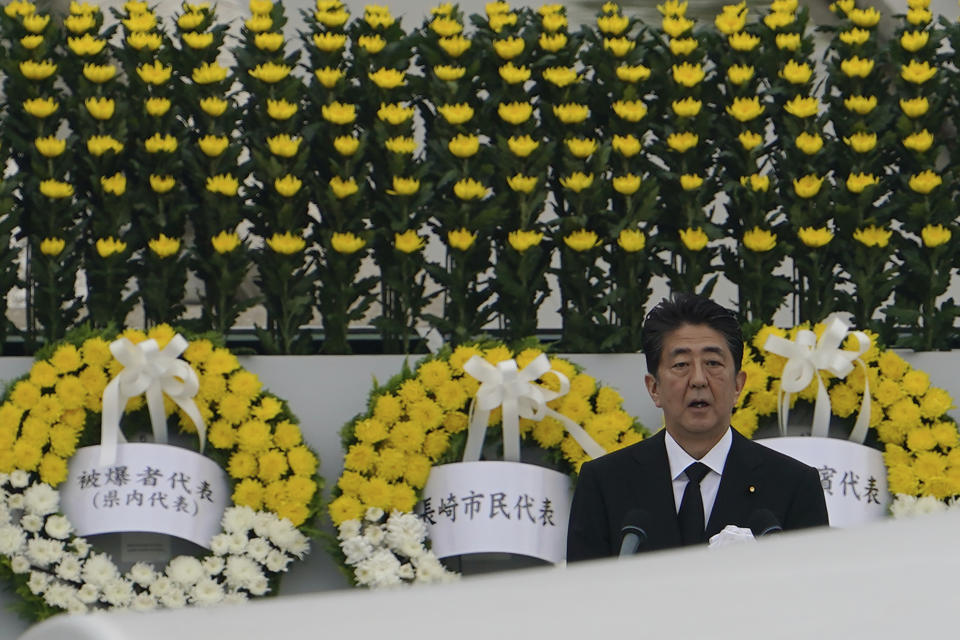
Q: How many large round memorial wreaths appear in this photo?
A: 3